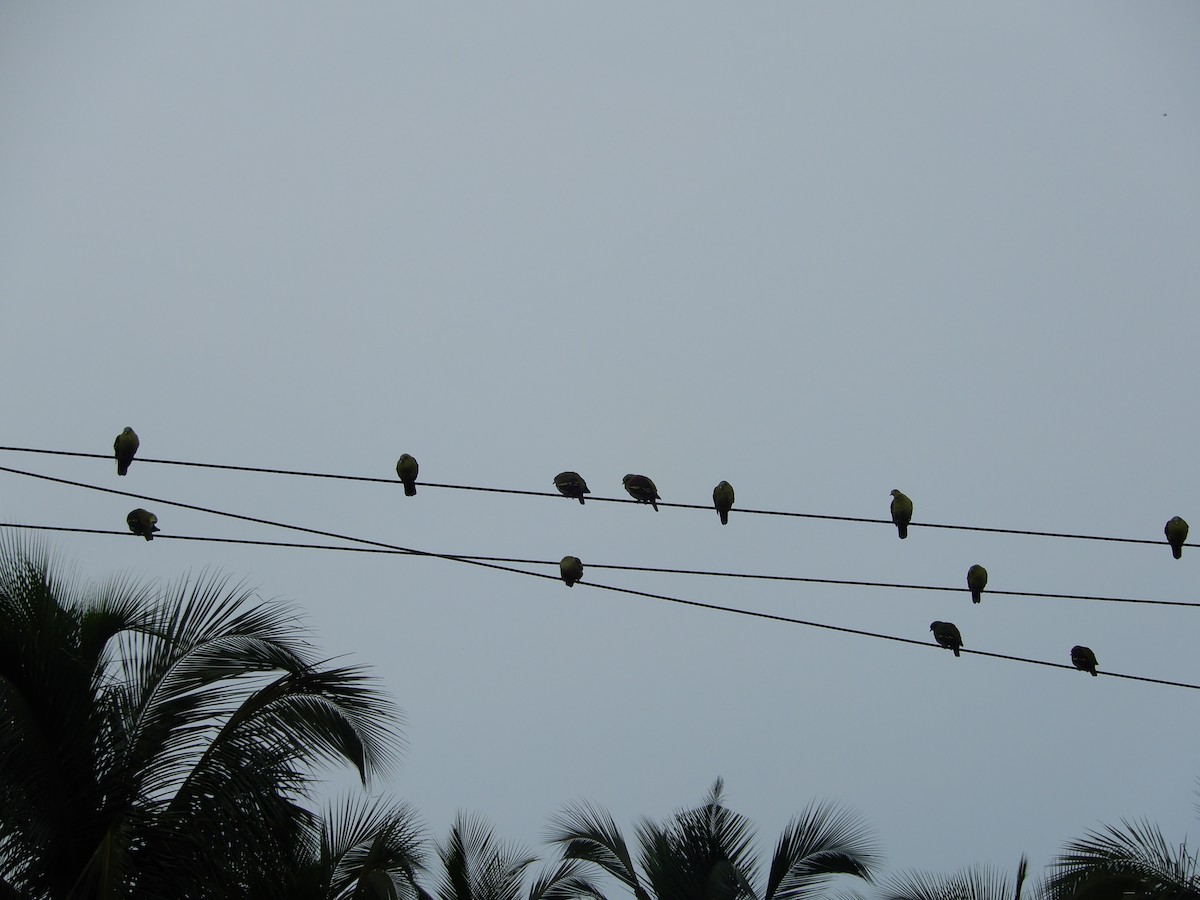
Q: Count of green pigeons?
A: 12